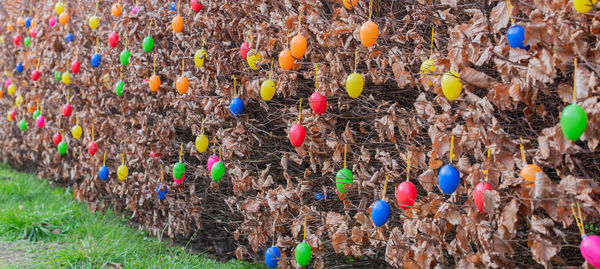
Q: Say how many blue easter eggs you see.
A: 13